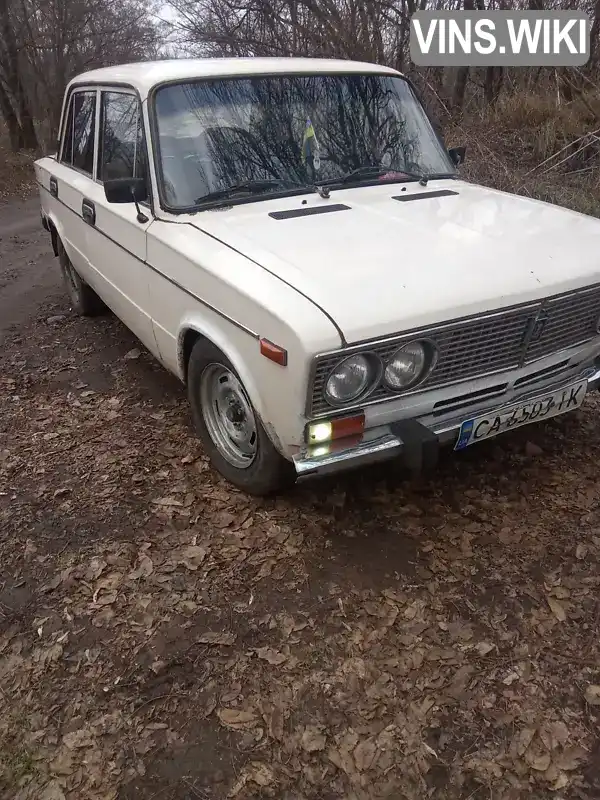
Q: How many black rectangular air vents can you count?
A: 2